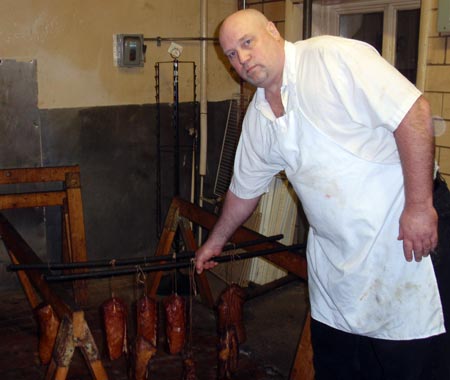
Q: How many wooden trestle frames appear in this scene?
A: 3